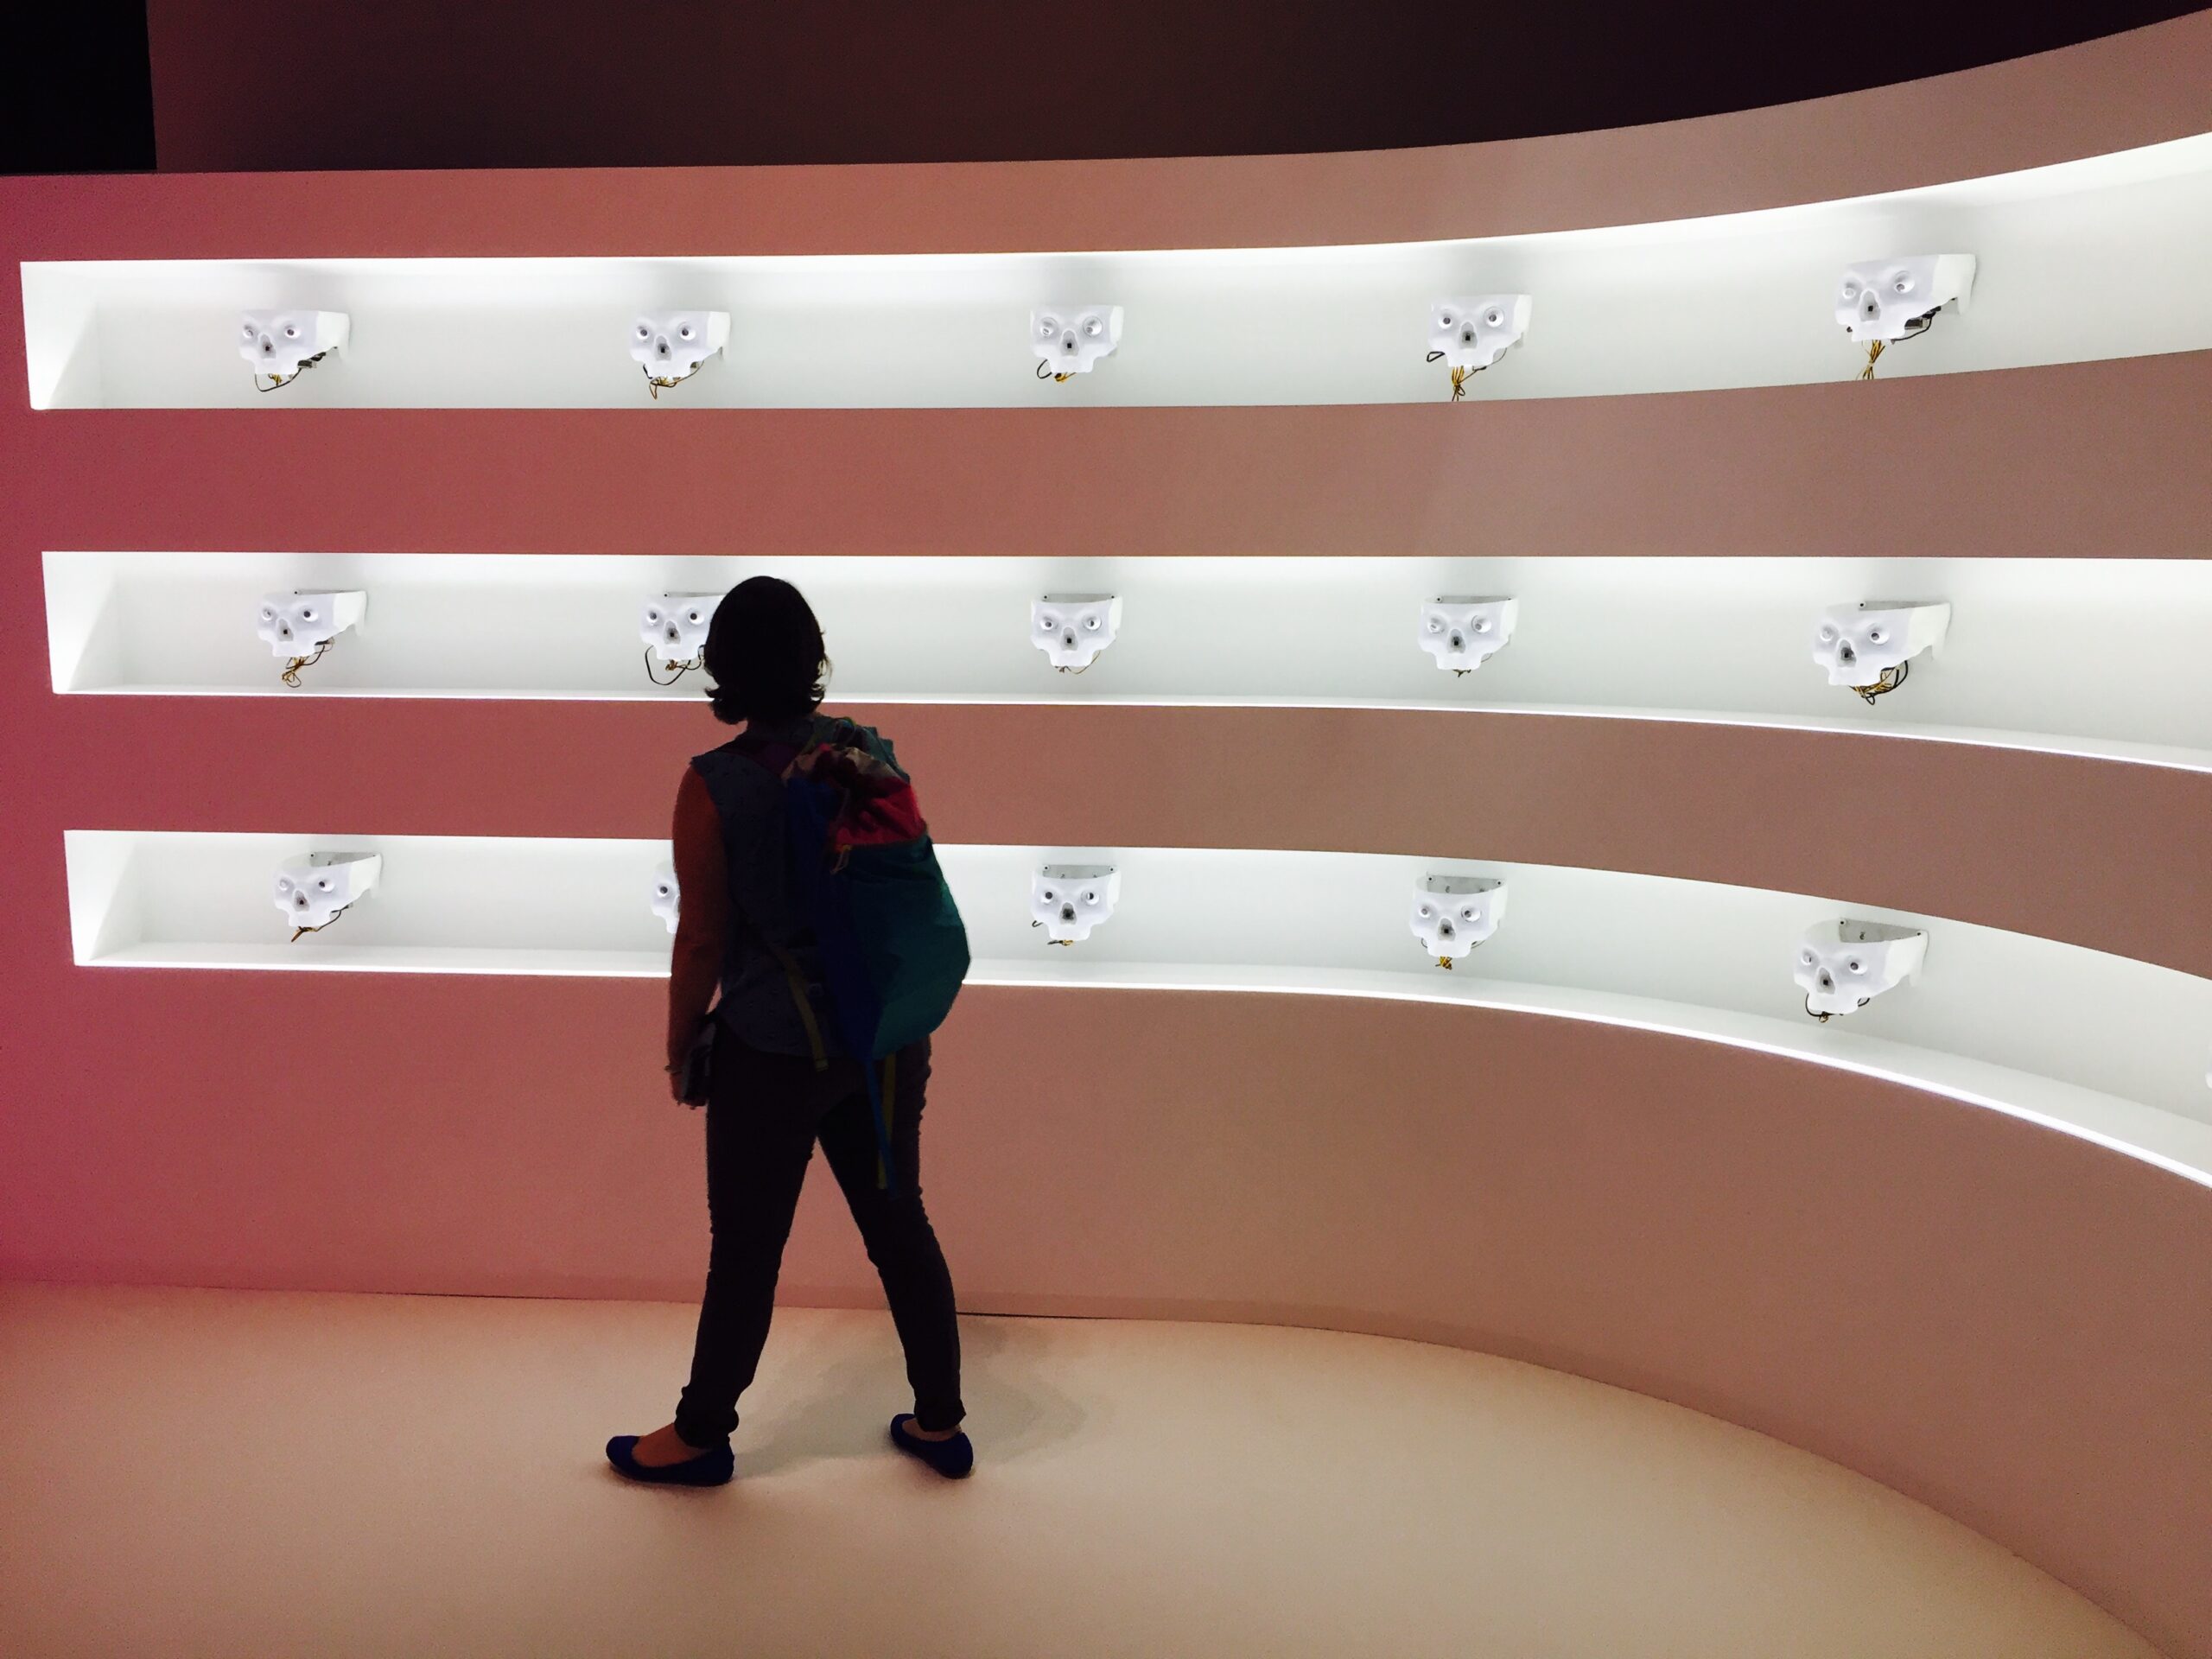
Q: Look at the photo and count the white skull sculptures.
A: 15